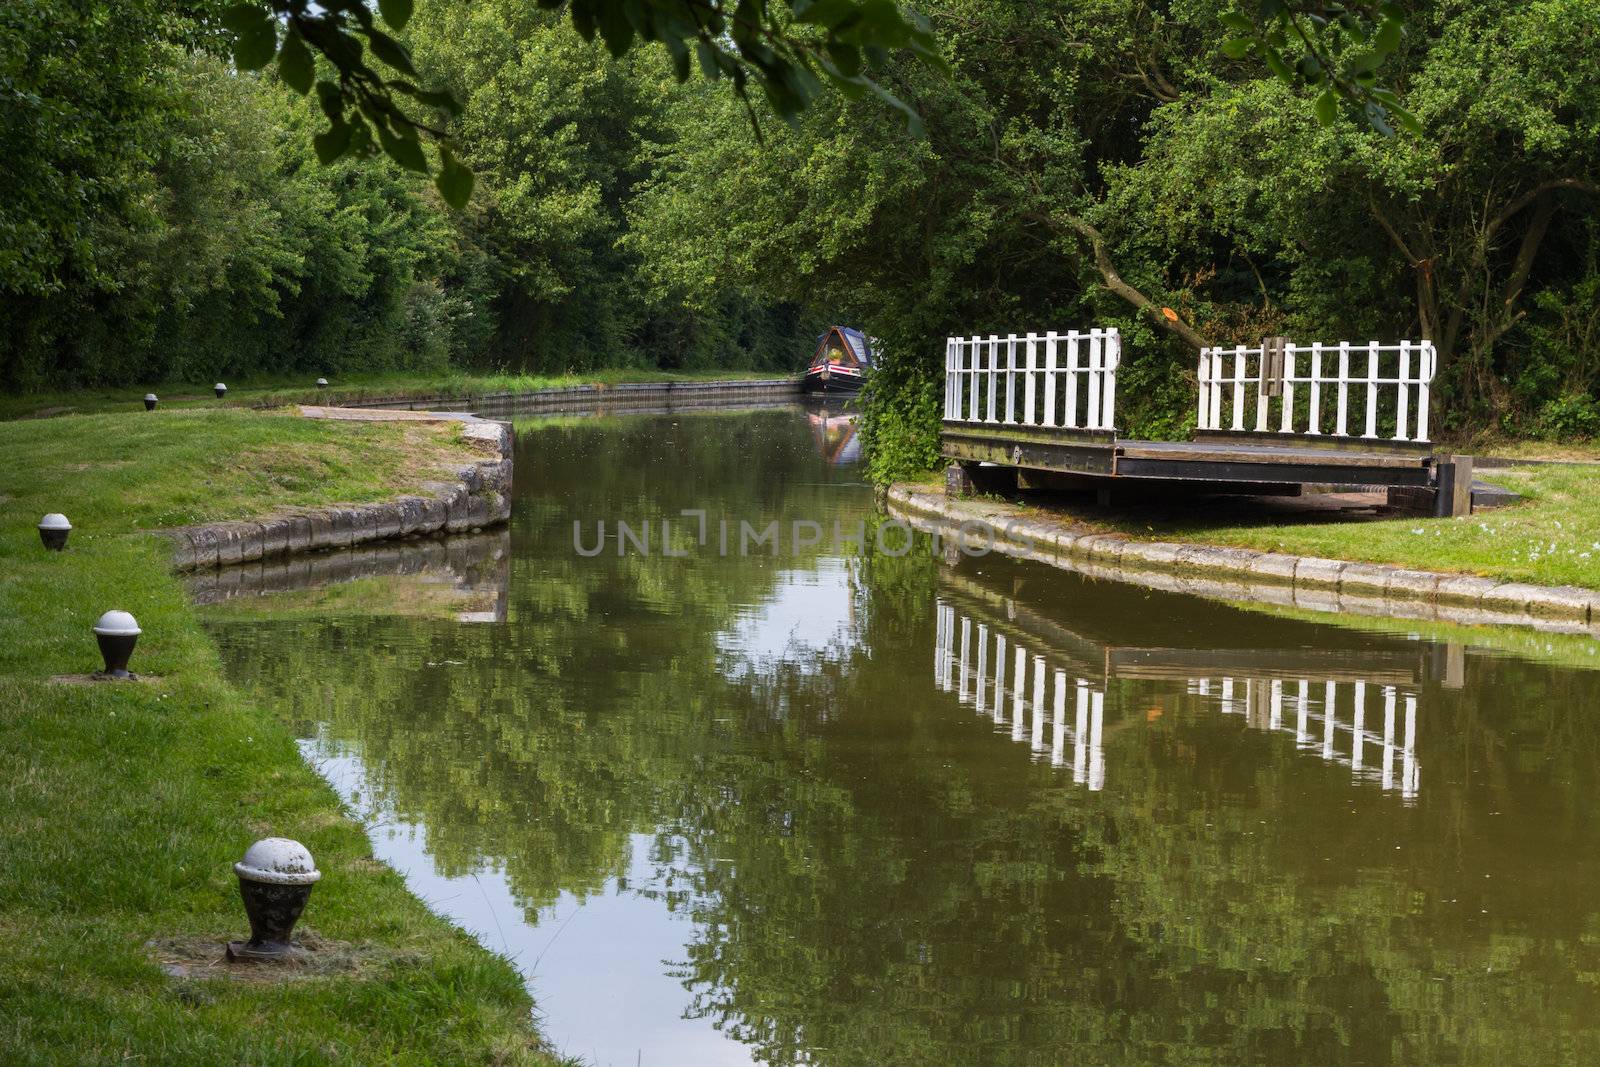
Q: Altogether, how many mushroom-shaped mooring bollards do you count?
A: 6